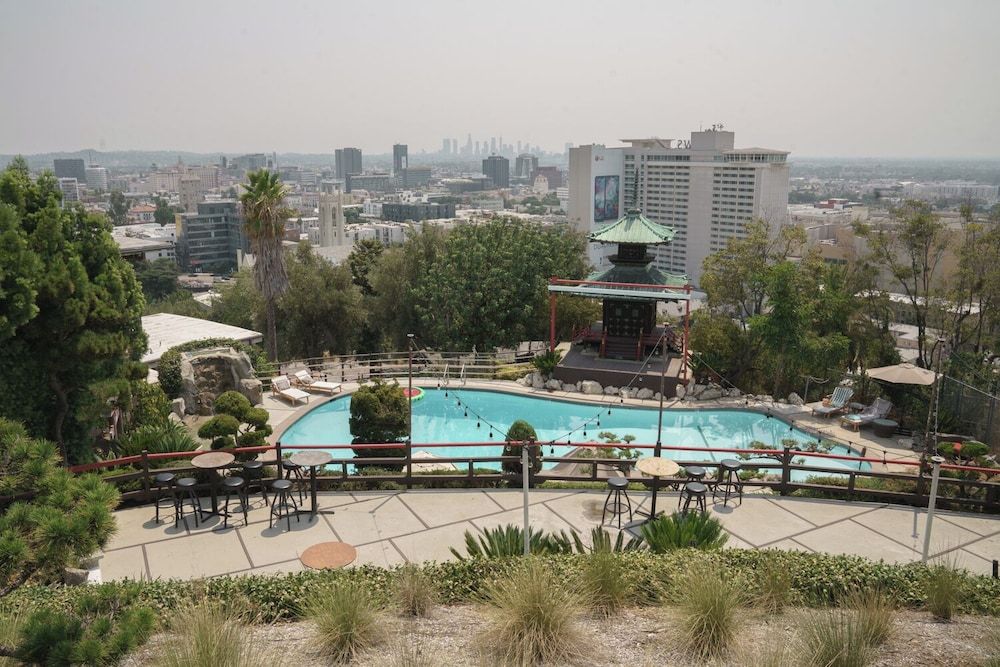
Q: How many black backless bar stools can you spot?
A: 10